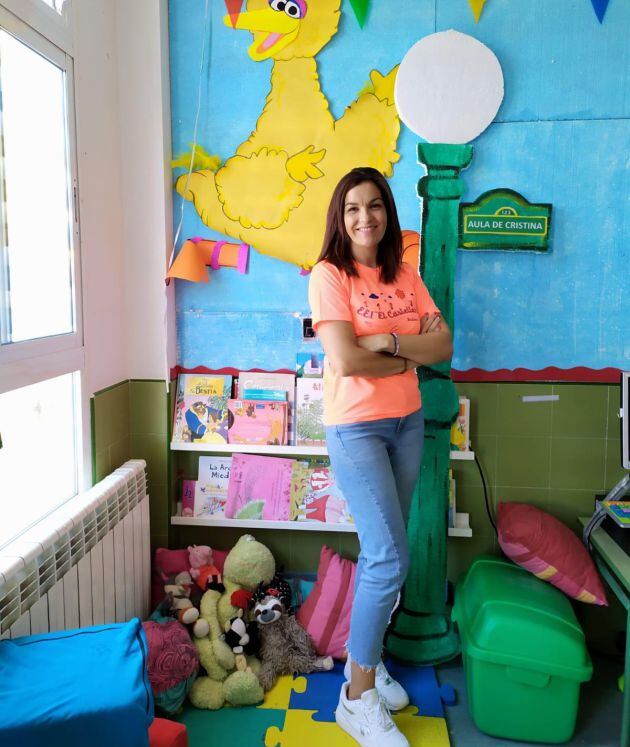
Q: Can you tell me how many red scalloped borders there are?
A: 1